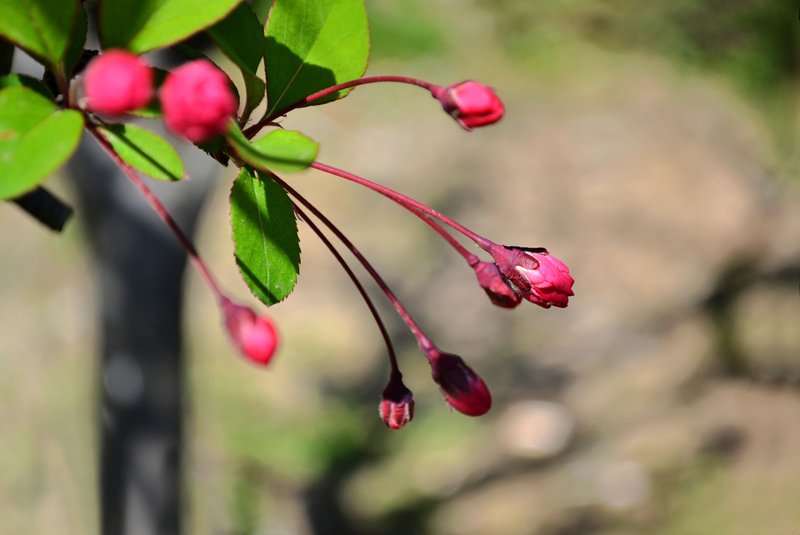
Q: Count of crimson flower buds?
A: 8